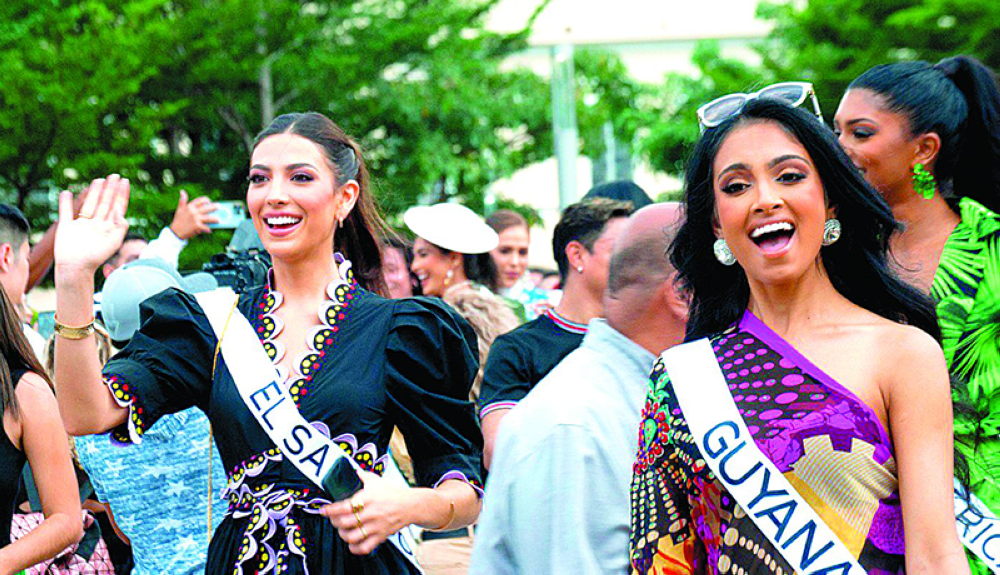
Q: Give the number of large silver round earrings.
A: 2